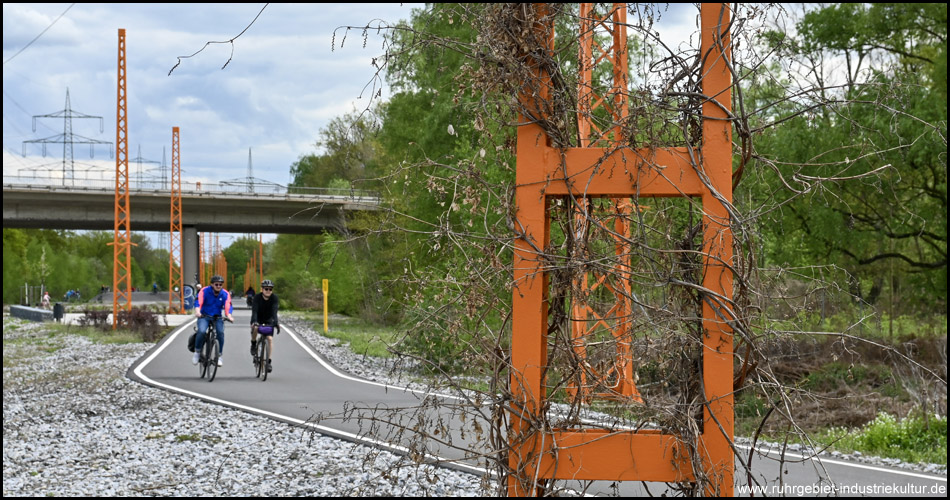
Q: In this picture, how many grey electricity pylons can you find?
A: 4